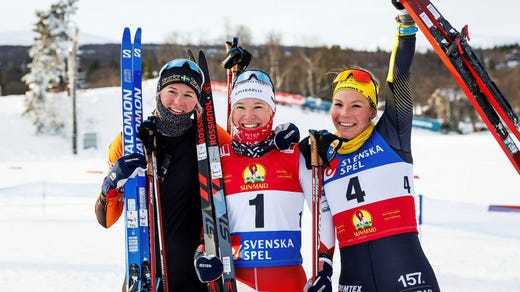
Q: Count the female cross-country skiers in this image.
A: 3